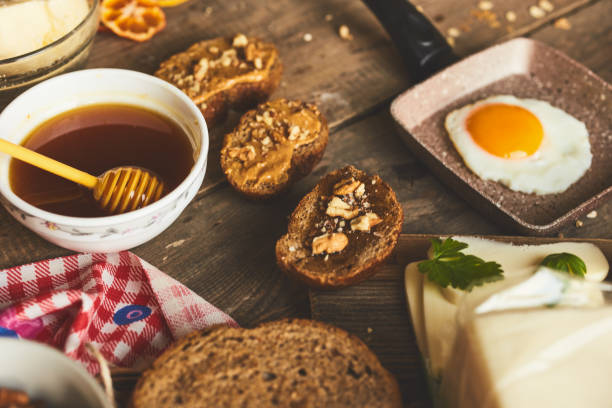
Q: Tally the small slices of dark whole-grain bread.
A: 3